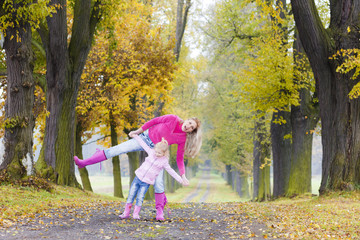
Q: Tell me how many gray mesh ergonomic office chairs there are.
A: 0